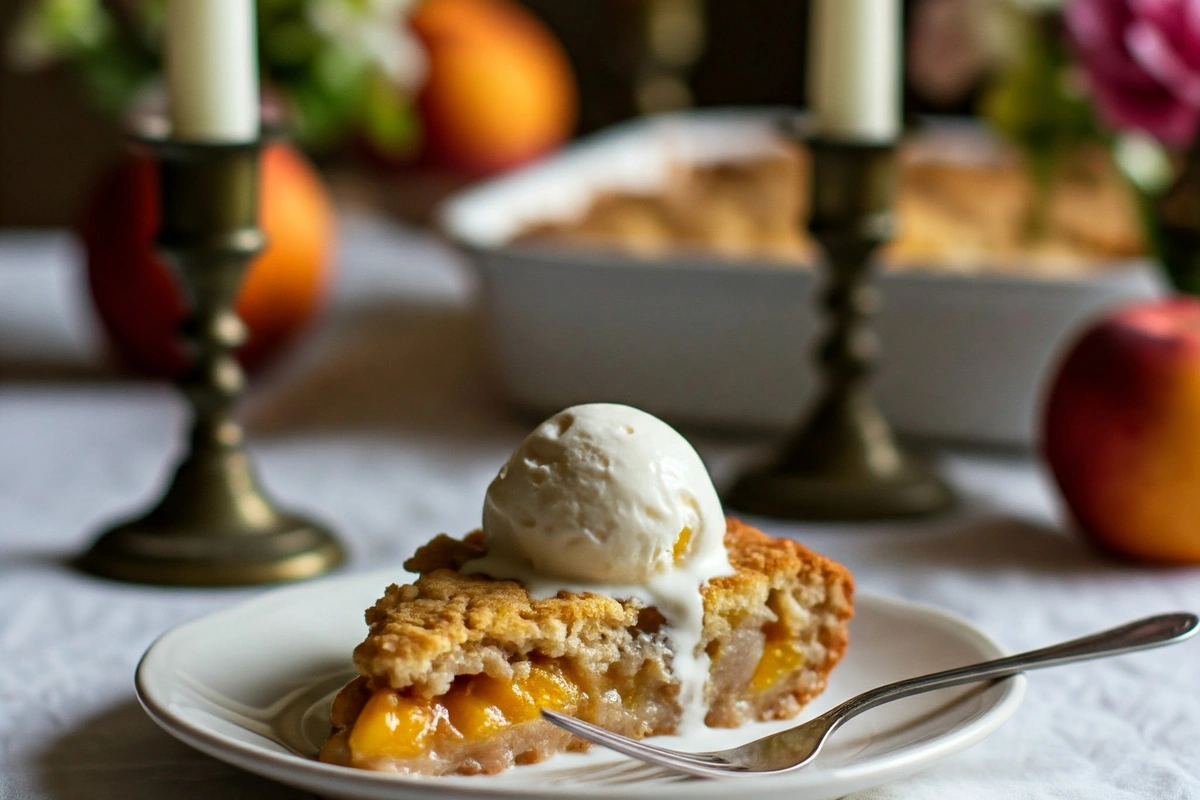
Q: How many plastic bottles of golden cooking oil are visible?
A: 0